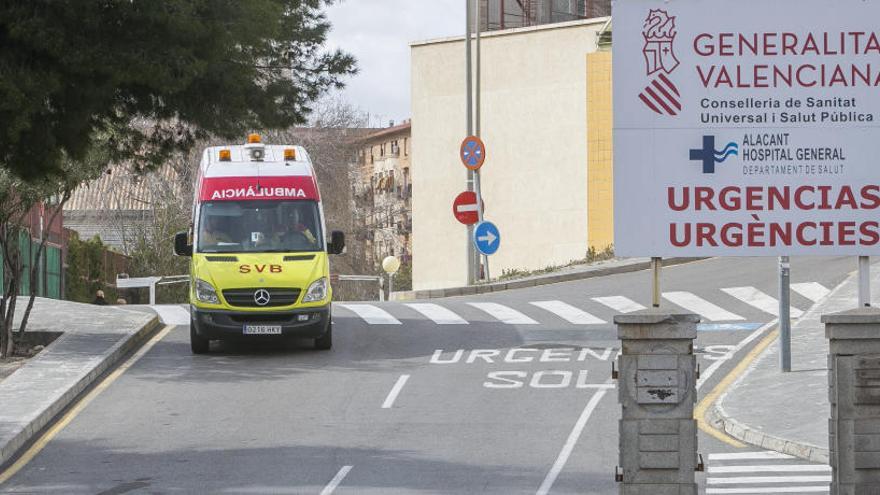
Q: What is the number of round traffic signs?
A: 3